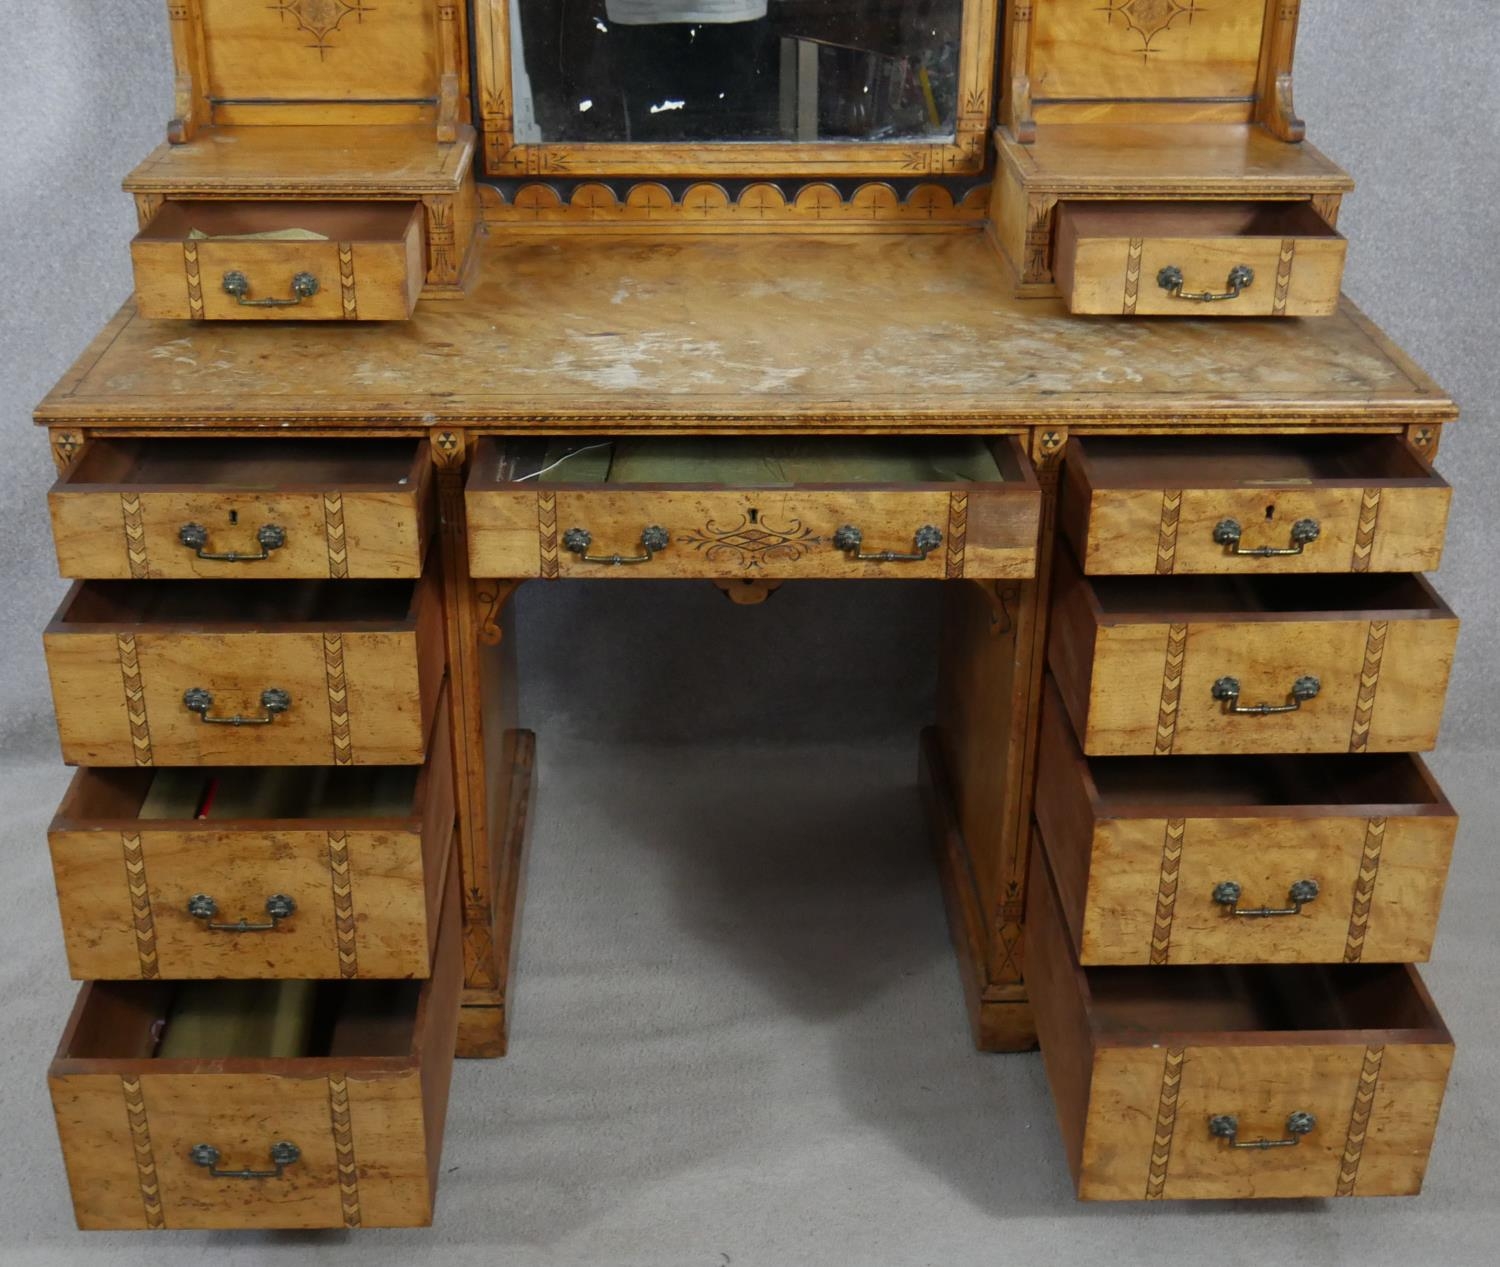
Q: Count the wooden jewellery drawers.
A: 2